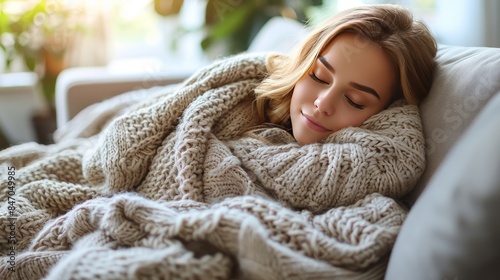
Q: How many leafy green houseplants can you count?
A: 2